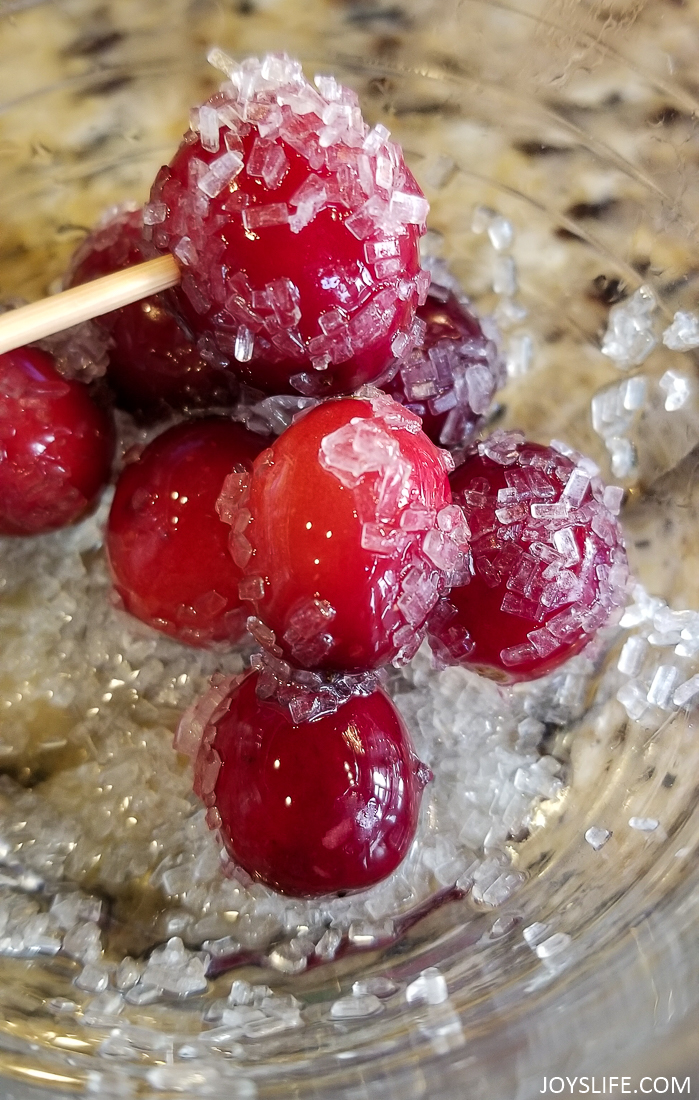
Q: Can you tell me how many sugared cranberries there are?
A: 8